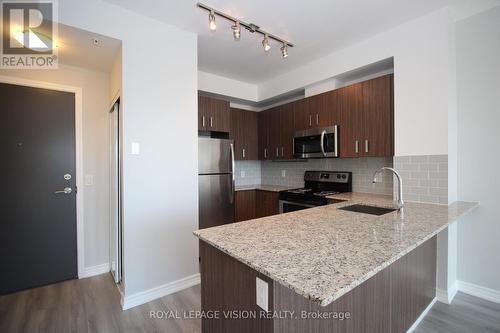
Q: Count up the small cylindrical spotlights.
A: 4